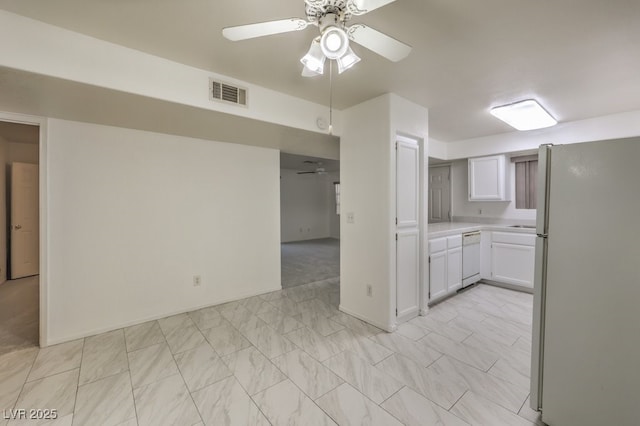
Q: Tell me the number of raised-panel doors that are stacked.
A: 2